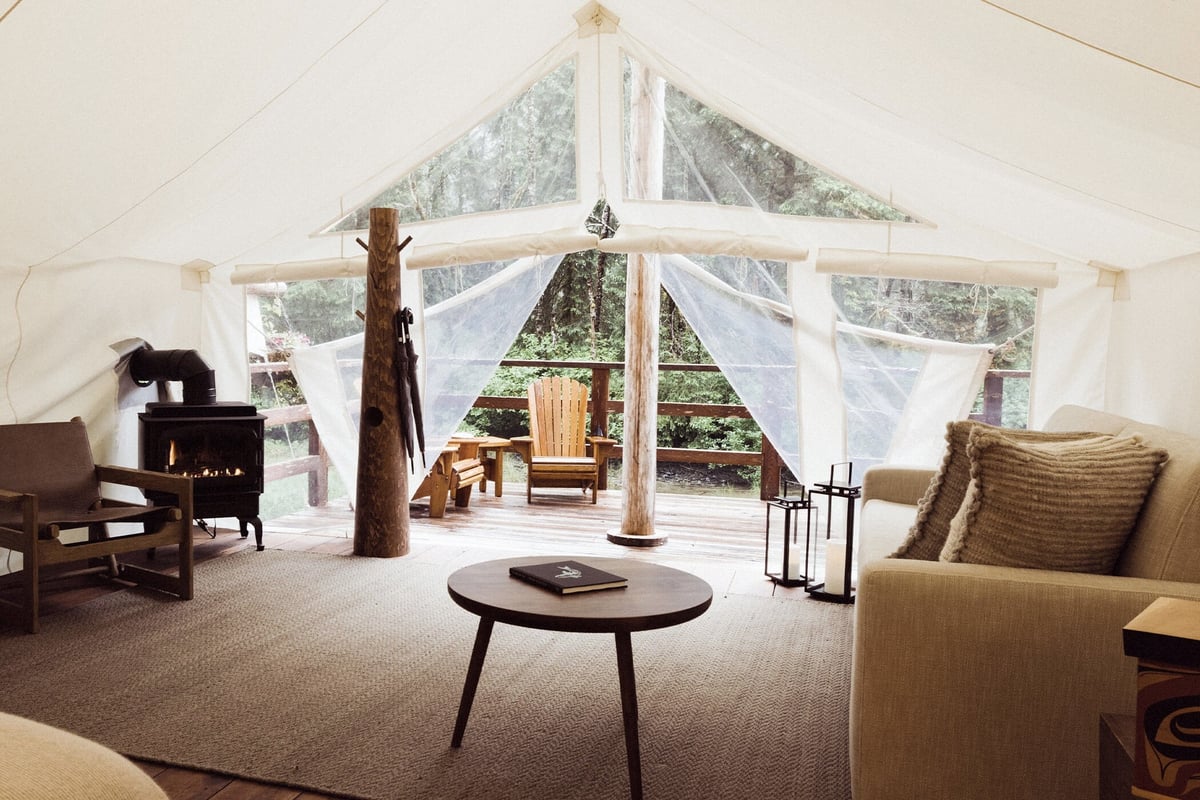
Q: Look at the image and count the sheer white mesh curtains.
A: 2